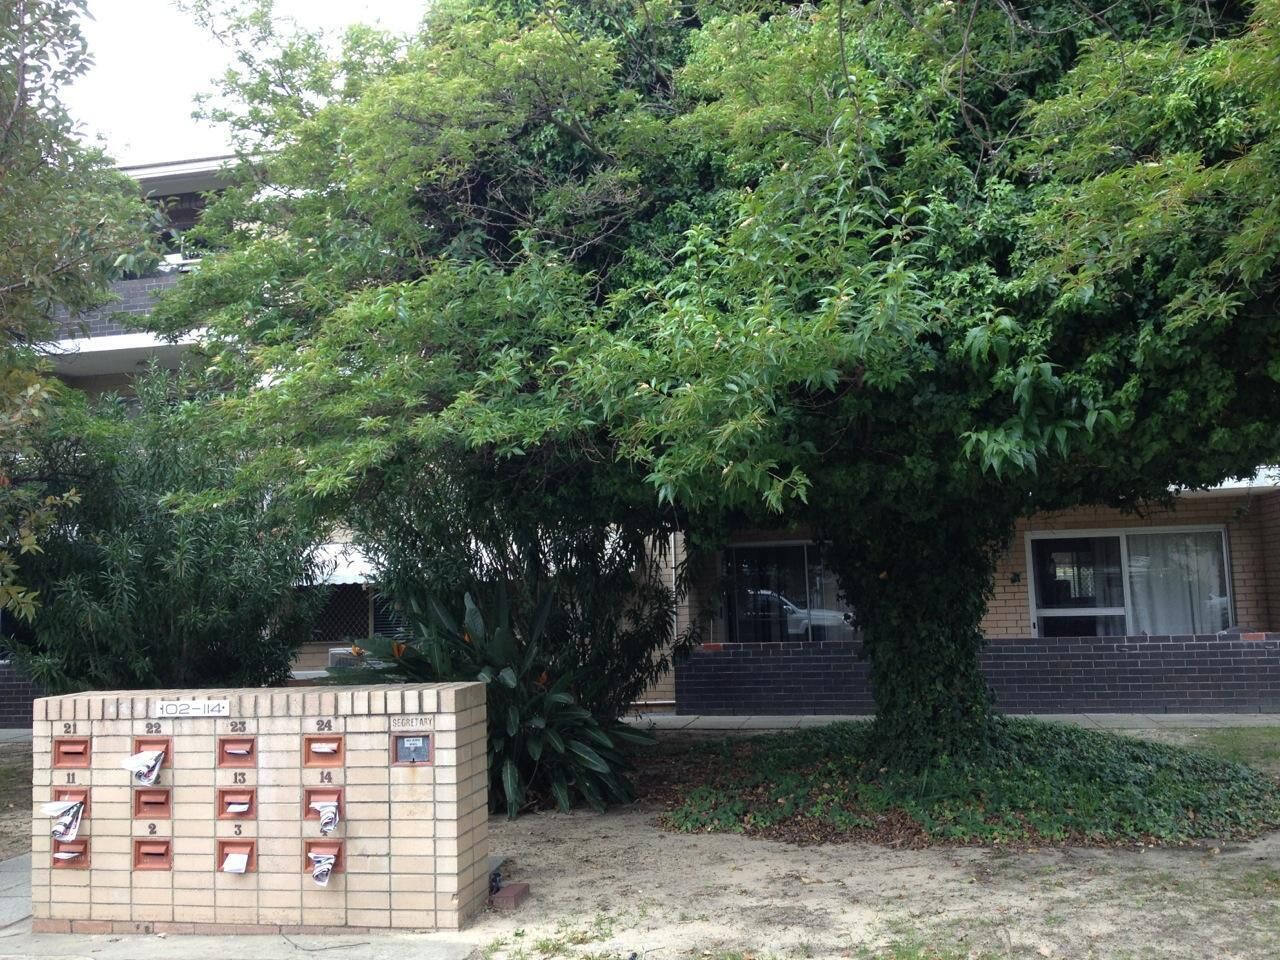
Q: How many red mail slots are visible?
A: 12